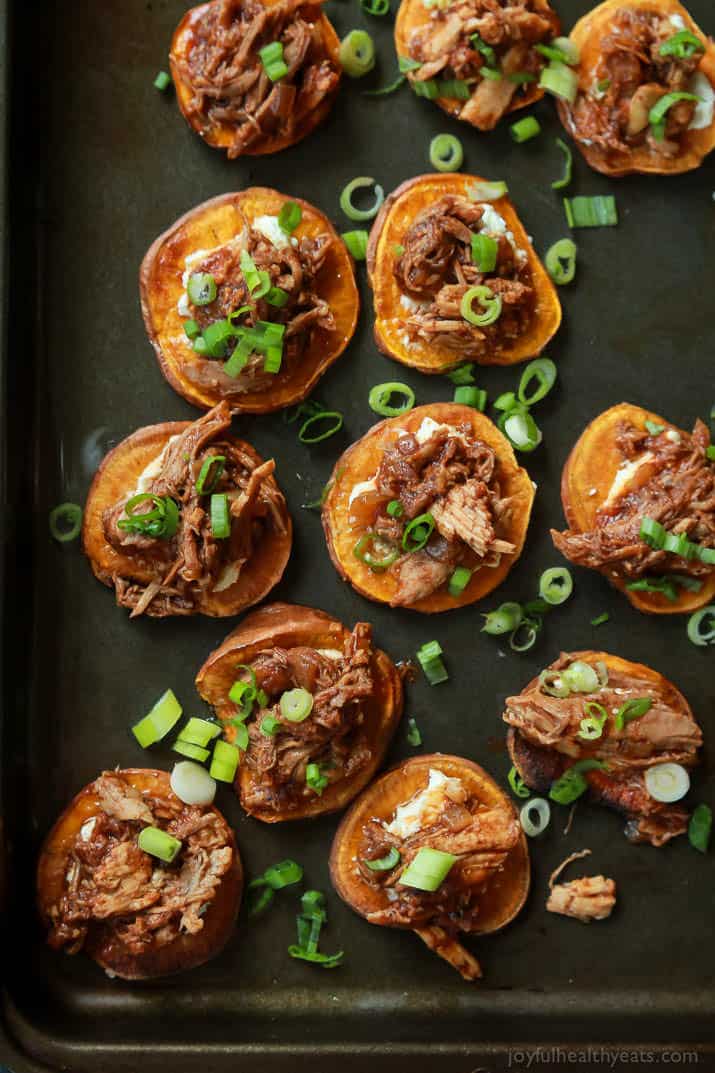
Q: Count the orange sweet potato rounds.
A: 12